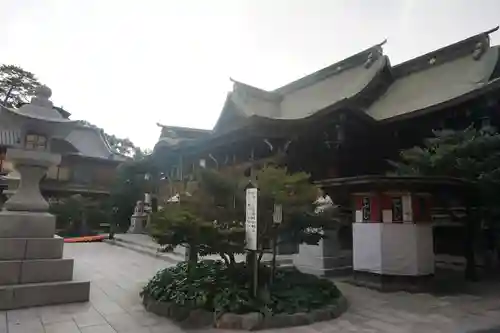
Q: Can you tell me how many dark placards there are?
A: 2